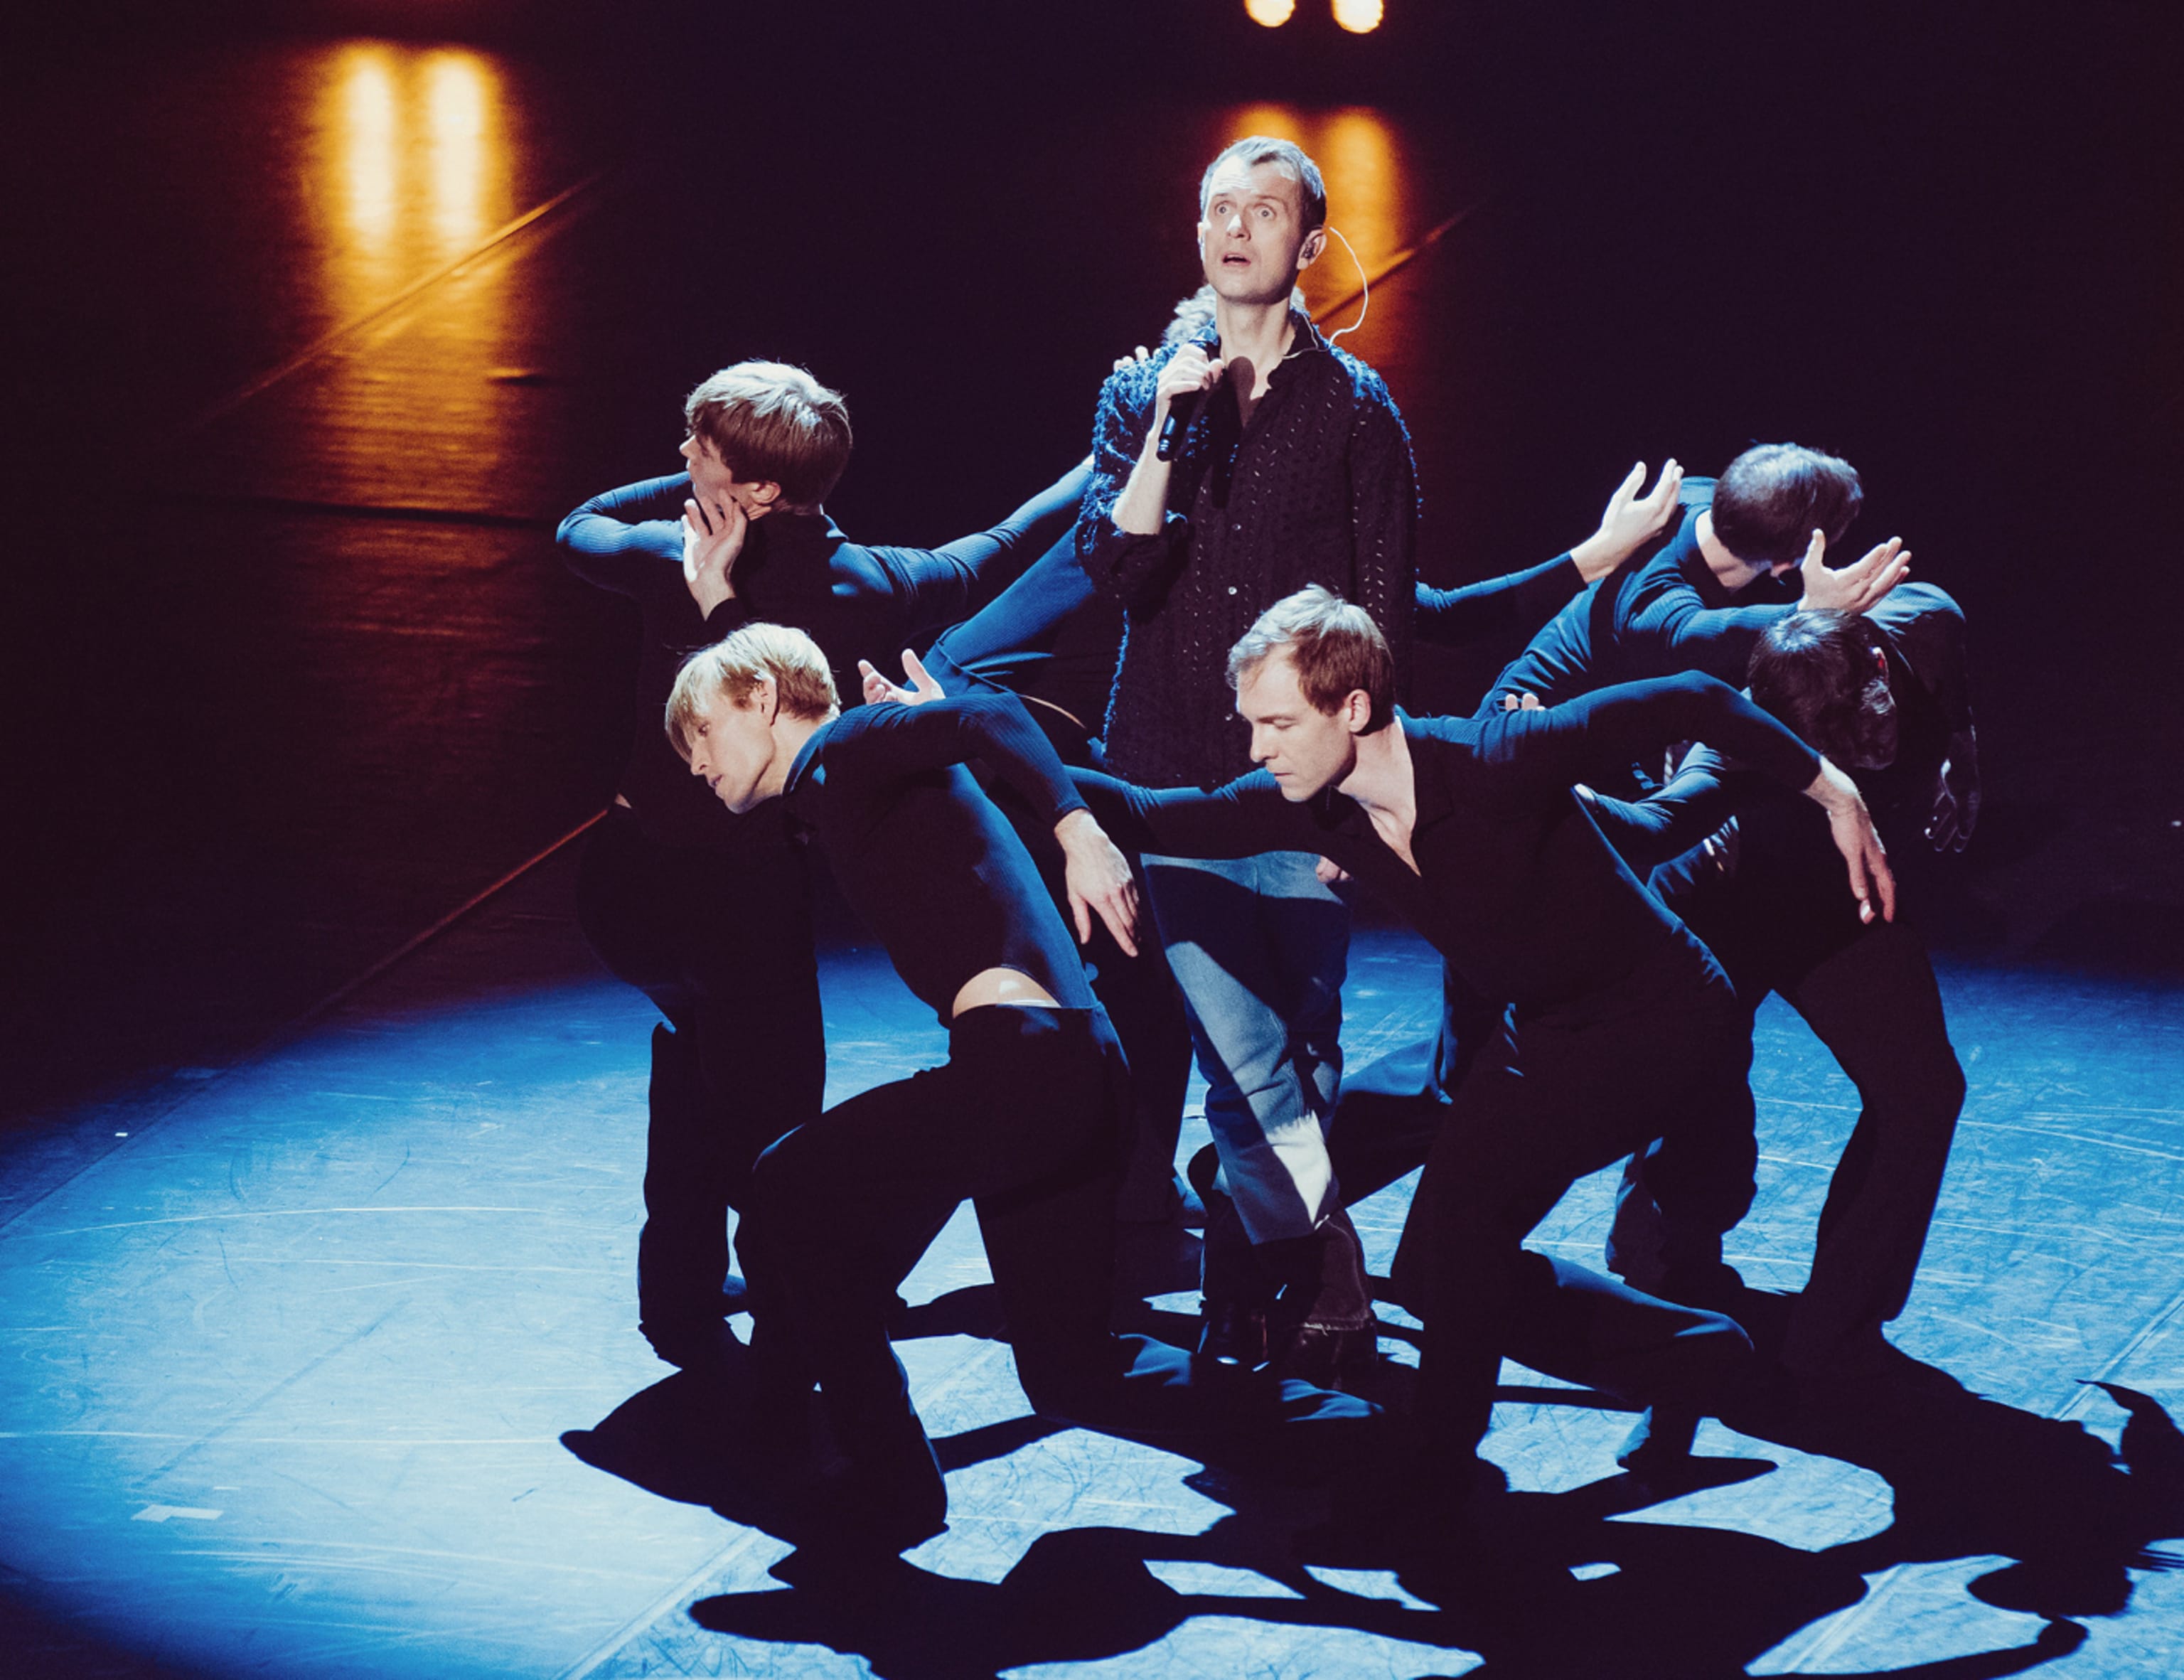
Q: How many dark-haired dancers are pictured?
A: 2